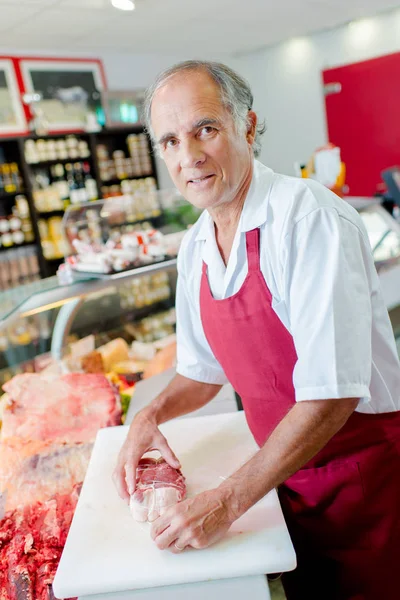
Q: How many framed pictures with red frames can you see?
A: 2